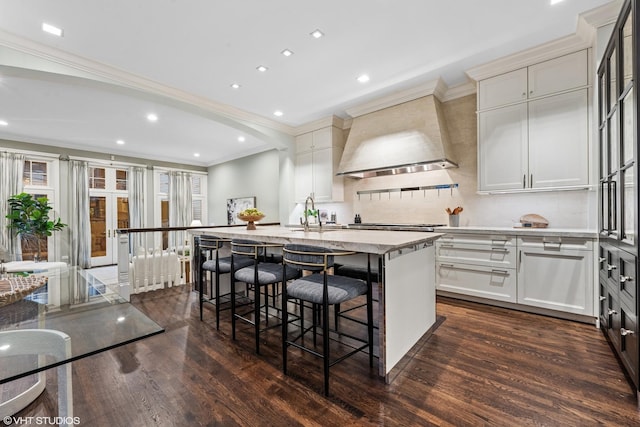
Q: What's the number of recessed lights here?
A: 13